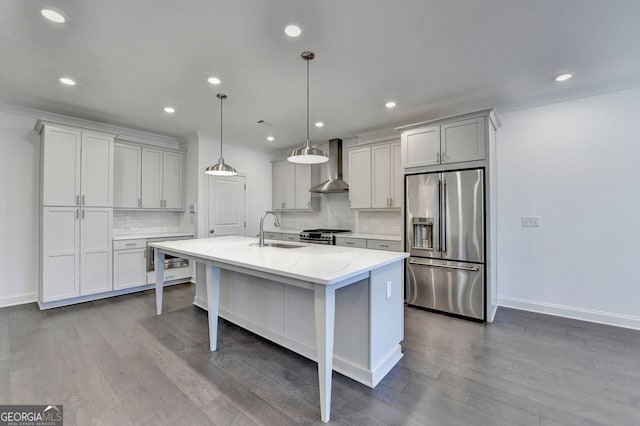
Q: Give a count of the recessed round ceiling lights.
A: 9